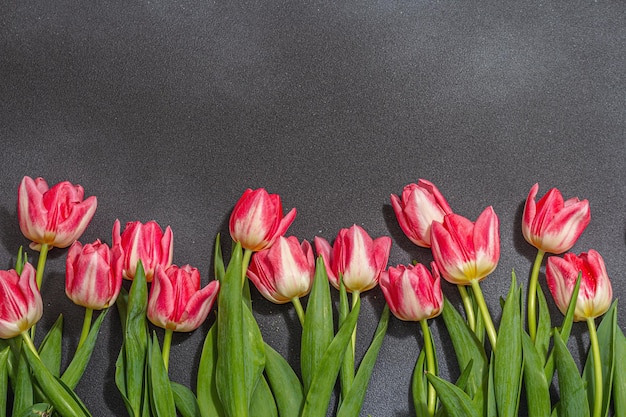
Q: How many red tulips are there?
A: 13